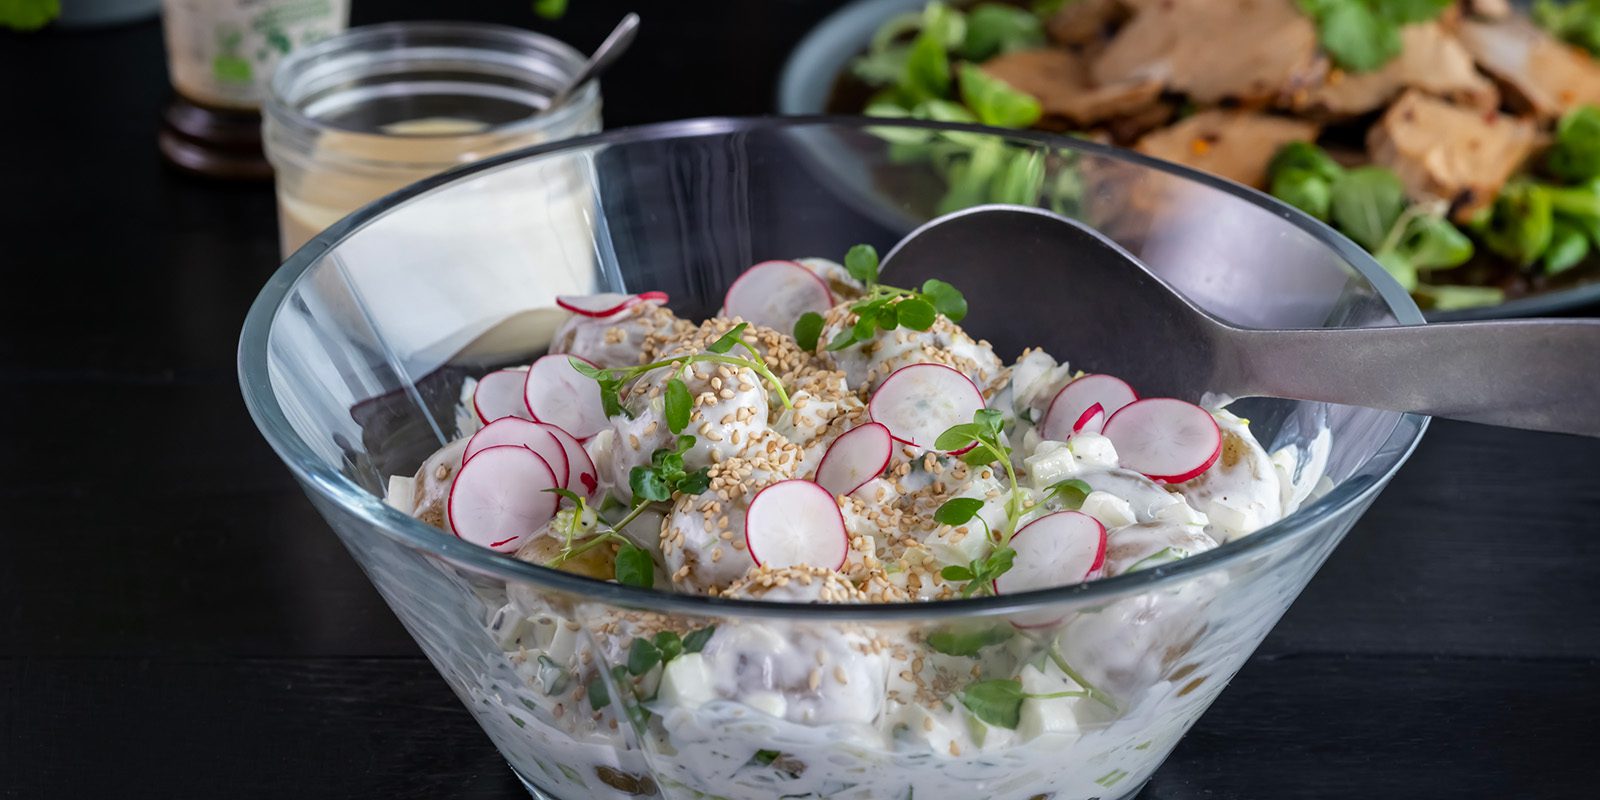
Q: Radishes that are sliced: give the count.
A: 13